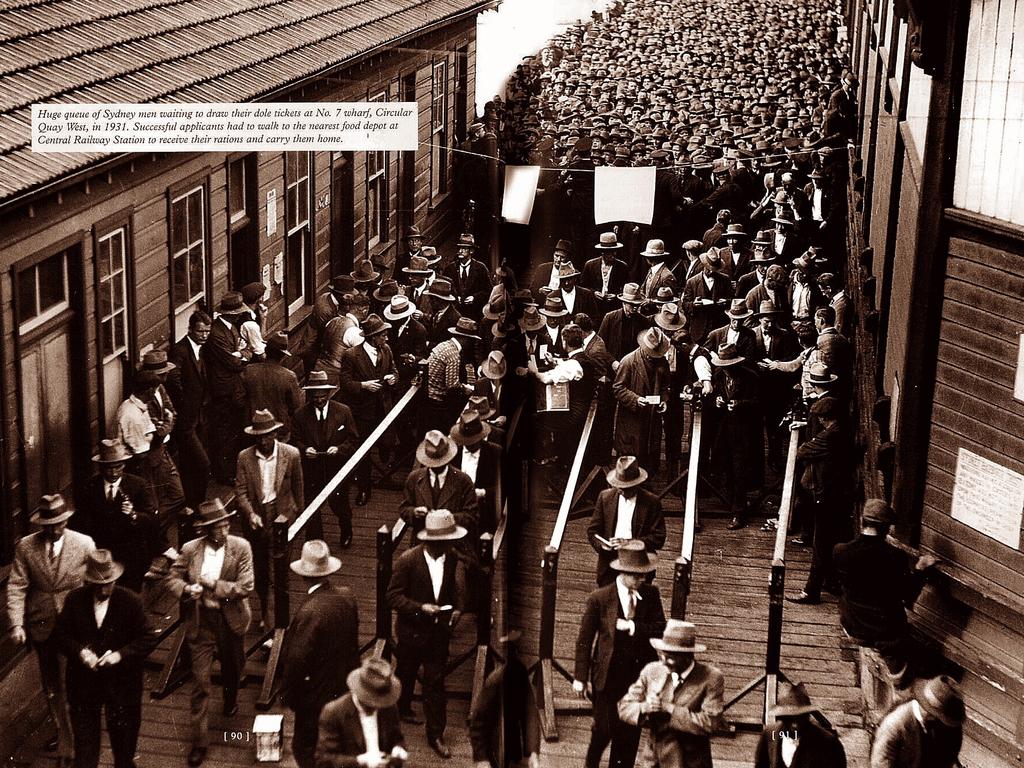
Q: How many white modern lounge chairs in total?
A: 0